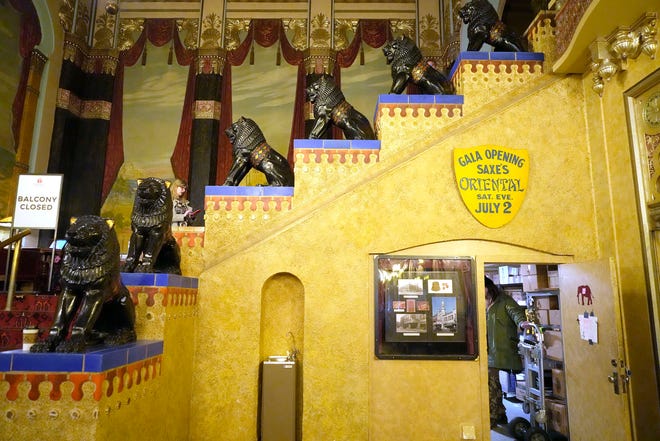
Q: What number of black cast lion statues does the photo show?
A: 6